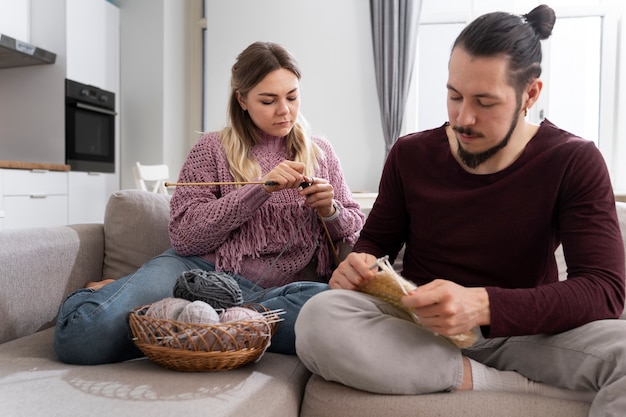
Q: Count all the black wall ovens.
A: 1